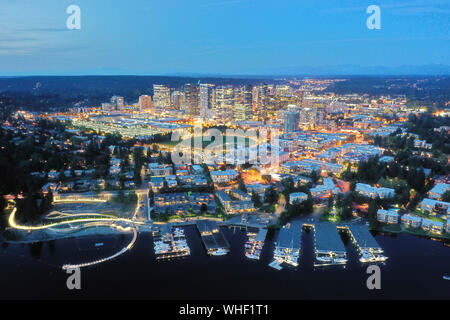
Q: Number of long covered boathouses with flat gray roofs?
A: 4